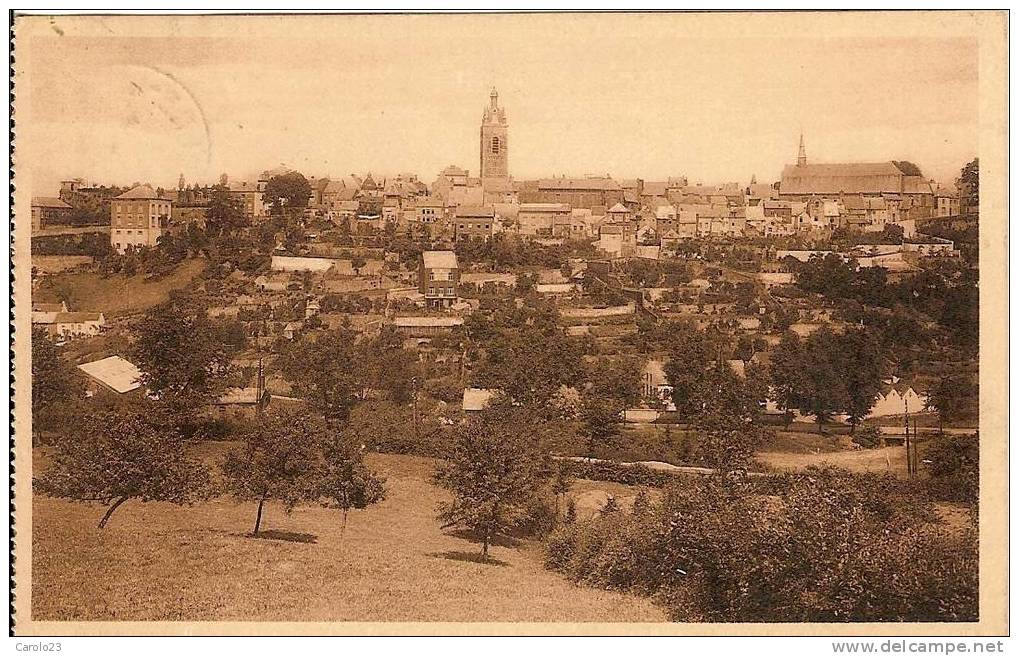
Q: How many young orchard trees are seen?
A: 4